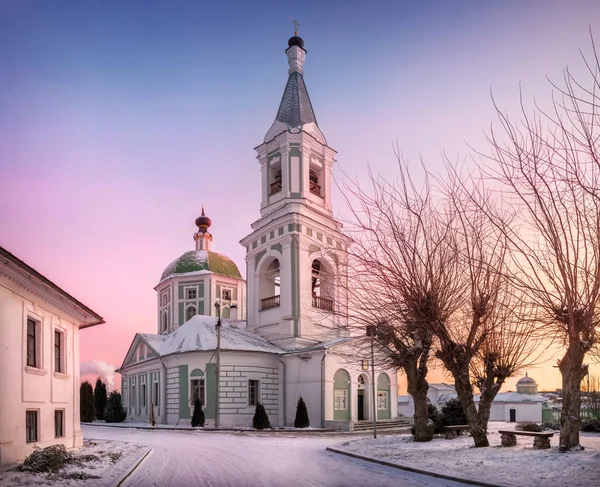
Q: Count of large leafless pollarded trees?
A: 3